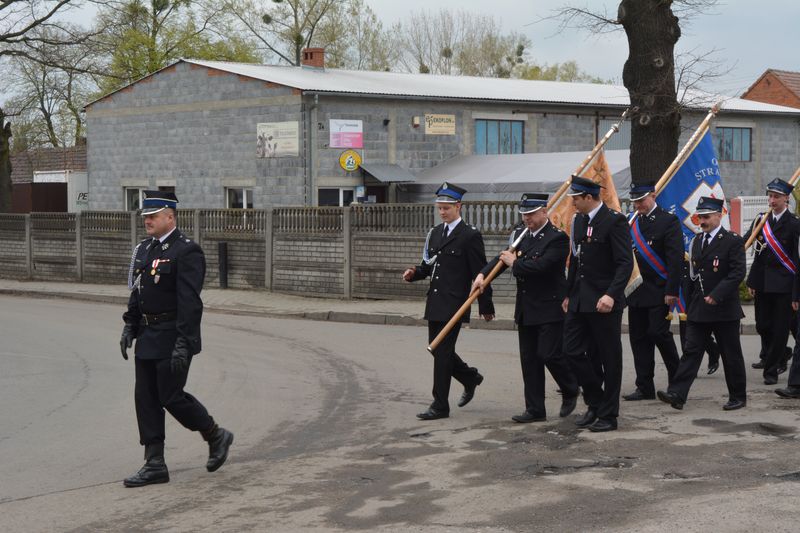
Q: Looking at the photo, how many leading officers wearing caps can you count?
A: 1